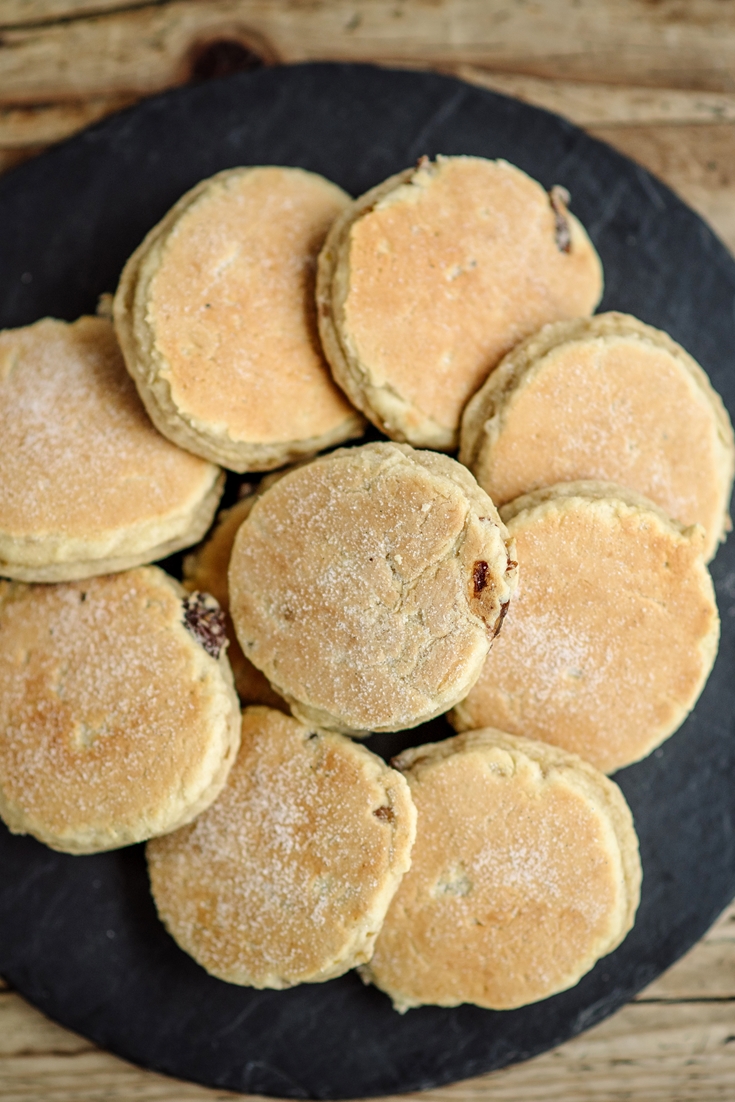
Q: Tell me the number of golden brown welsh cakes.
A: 10